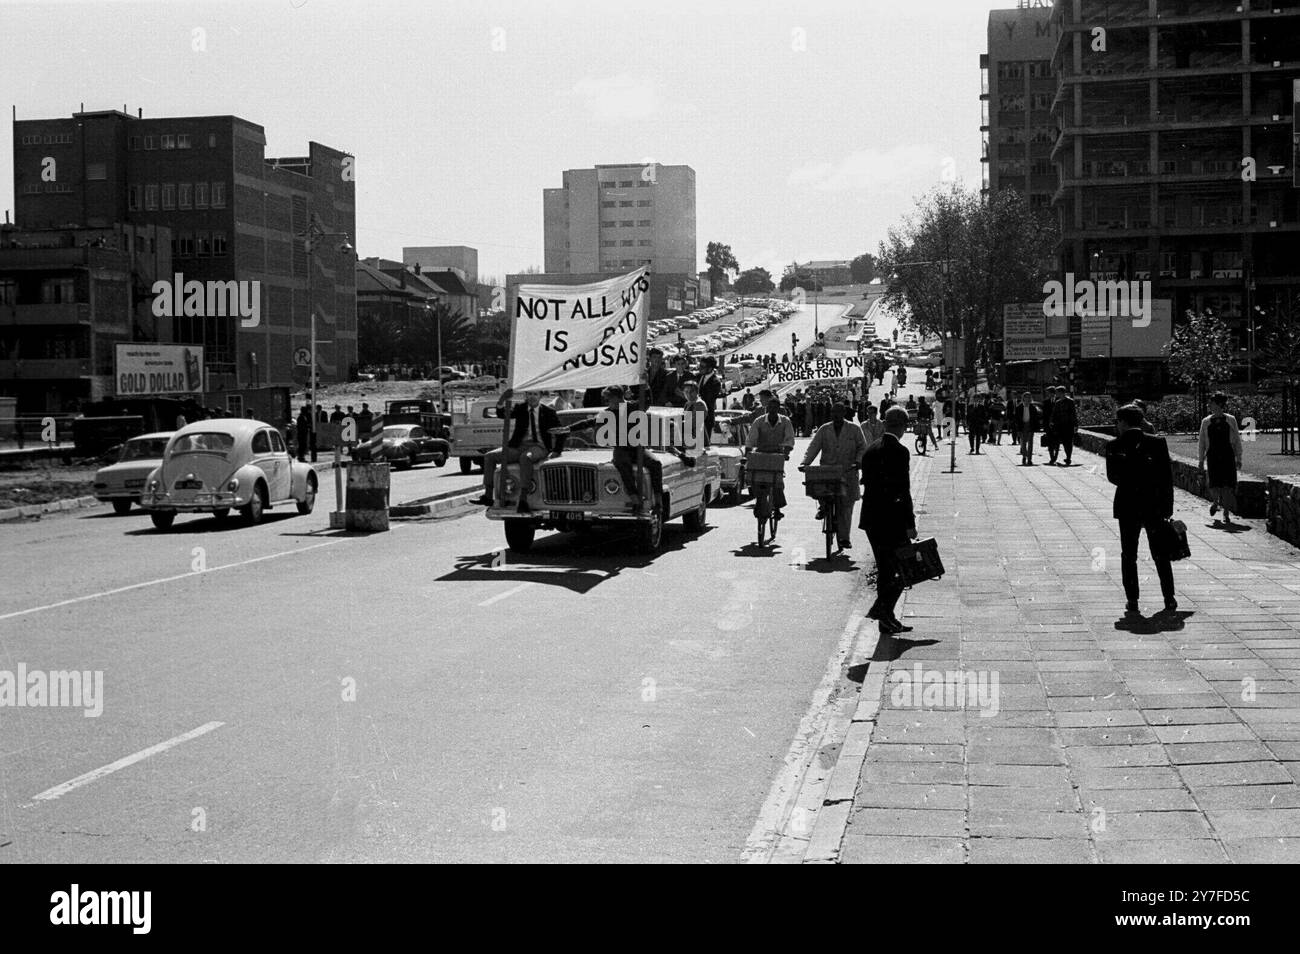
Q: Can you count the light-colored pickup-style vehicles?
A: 2